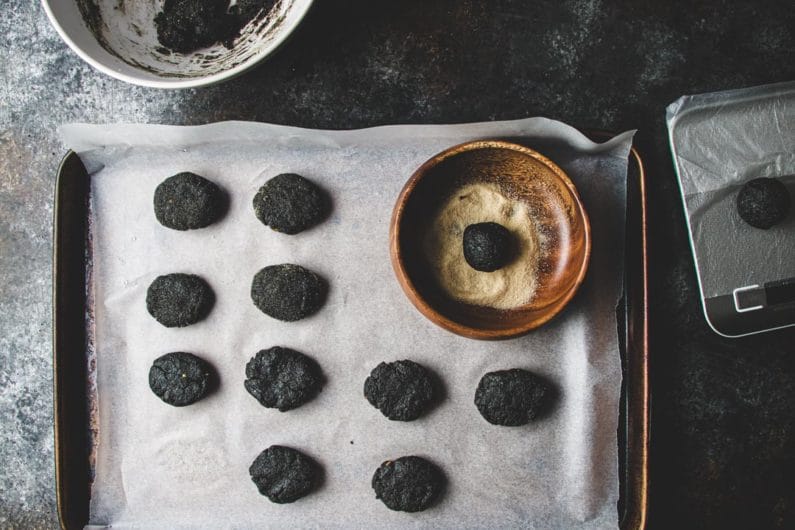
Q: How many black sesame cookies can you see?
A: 12